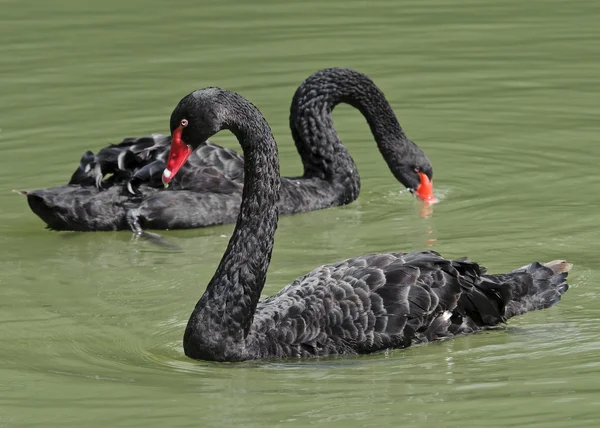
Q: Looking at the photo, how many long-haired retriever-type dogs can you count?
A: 0